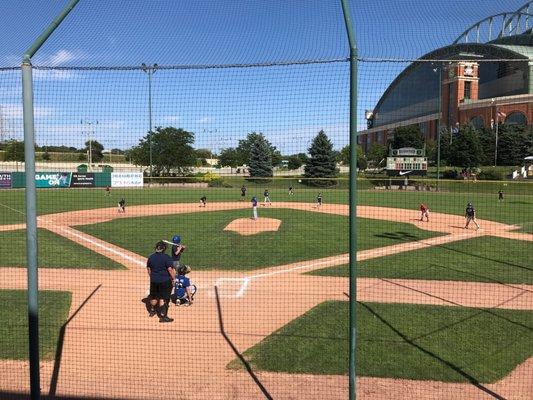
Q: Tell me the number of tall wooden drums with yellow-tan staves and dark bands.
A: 0